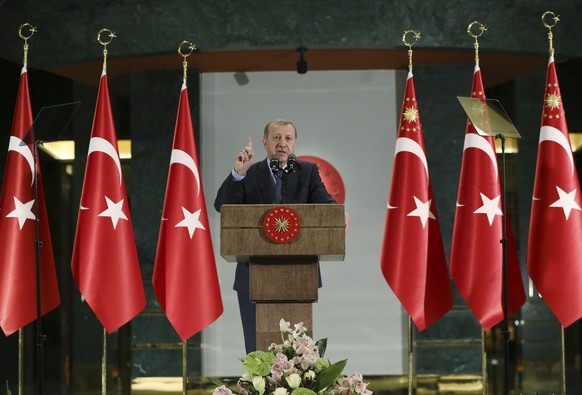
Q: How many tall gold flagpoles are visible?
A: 6